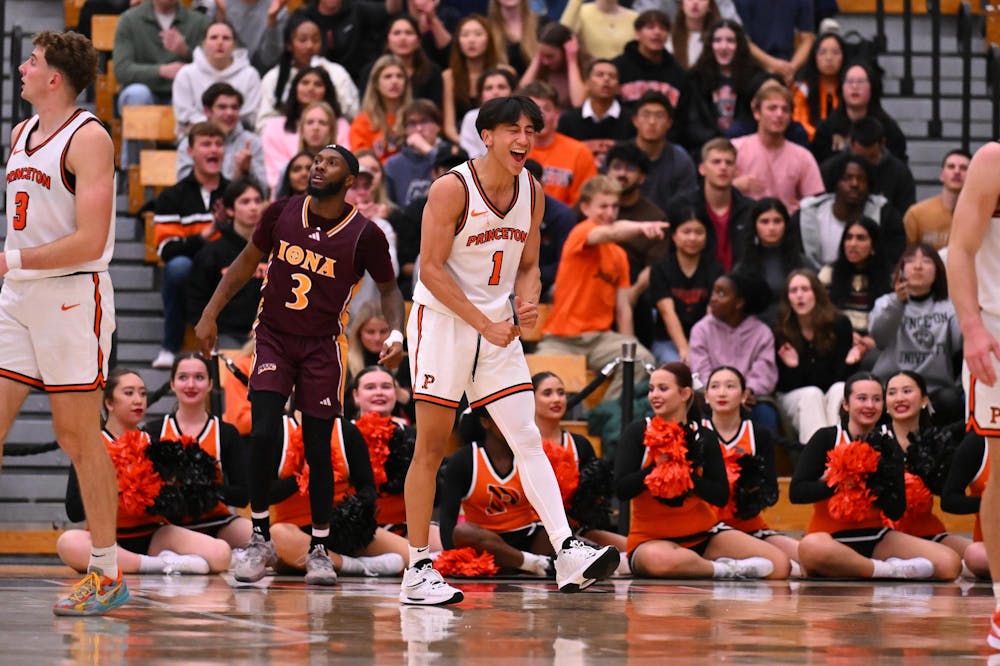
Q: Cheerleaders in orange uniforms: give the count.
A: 11